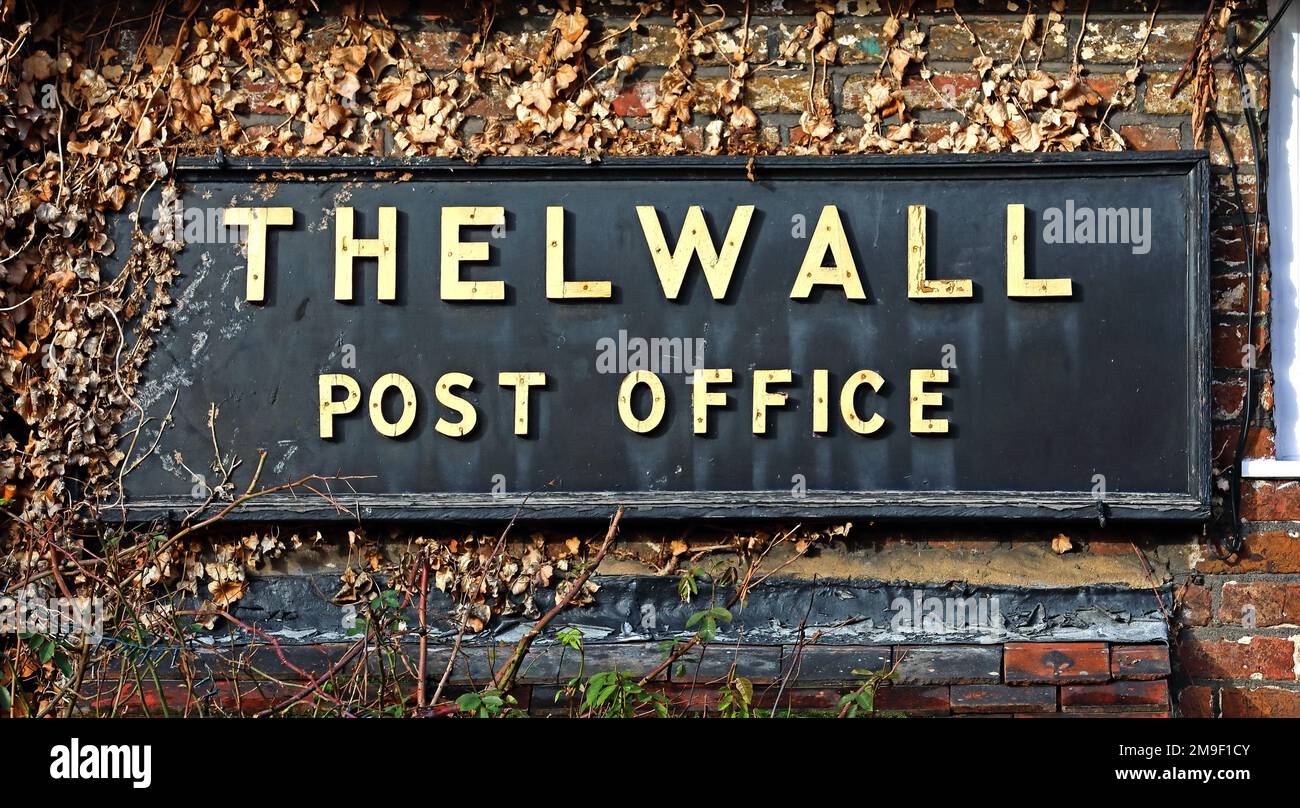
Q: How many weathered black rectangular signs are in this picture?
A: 1